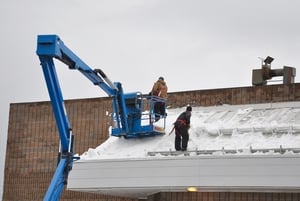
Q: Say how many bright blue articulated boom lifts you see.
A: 1